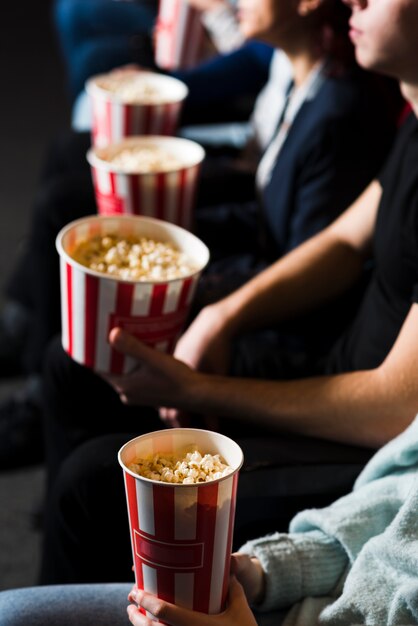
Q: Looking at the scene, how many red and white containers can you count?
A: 5